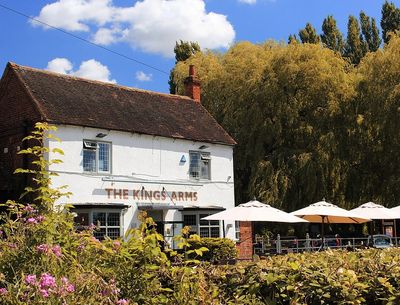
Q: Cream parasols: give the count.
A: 4